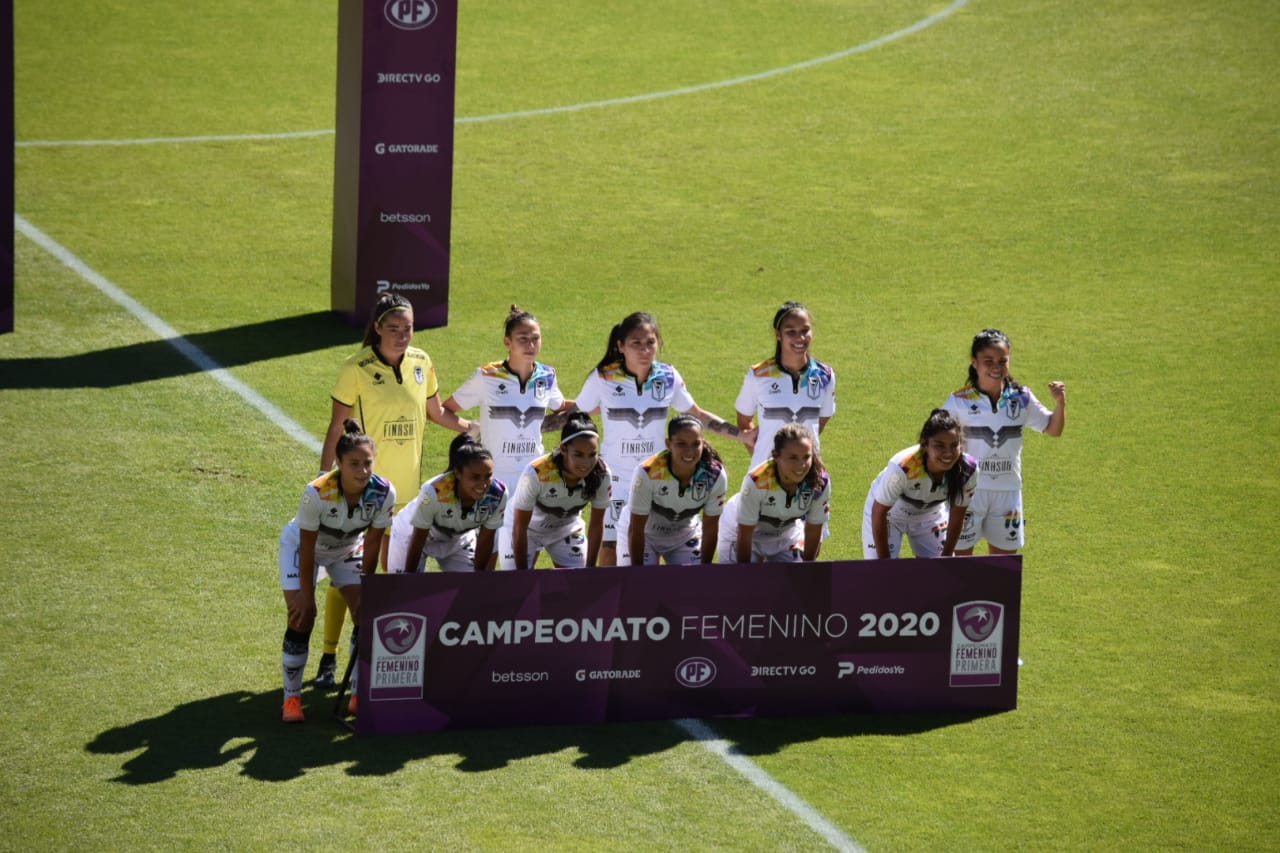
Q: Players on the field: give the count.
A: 11